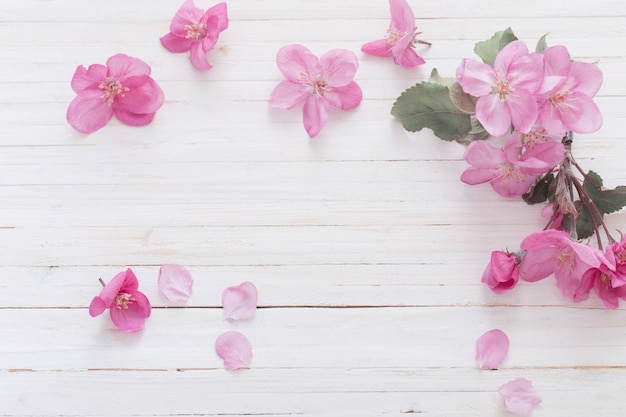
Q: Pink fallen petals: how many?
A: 5